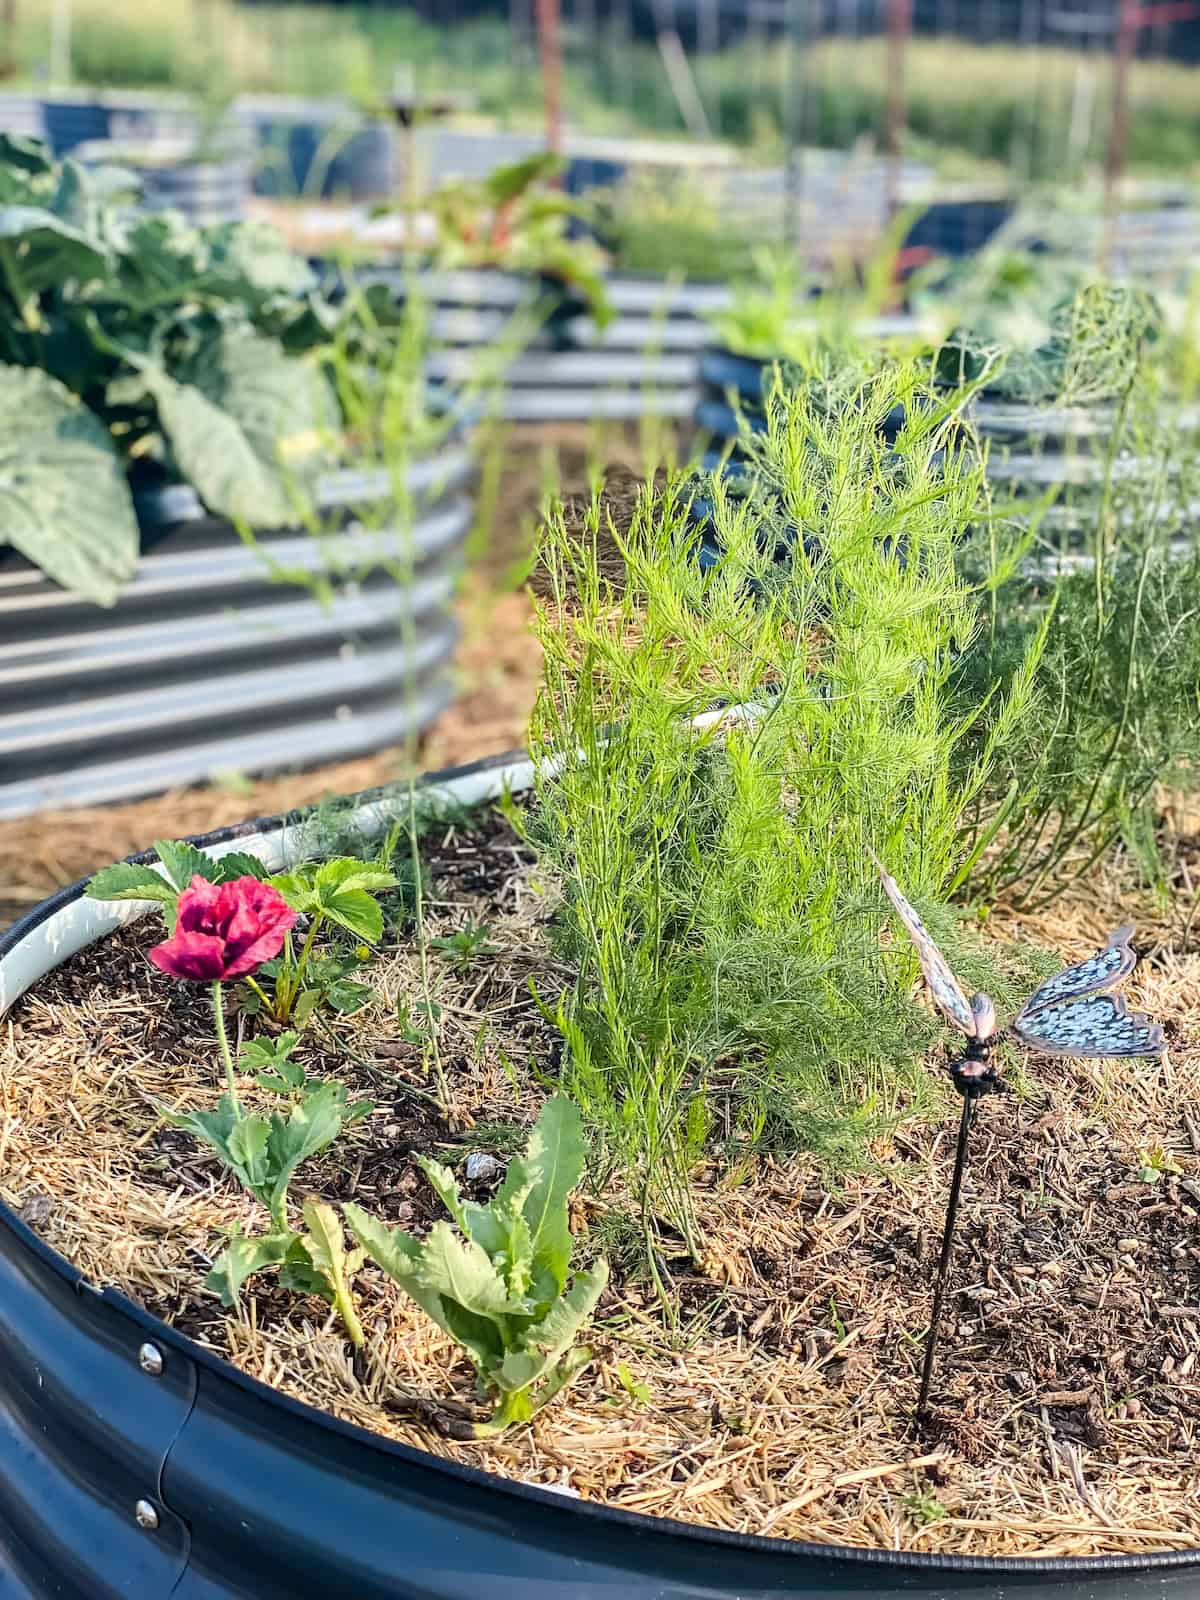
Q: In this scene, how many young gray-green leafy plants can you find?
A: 2